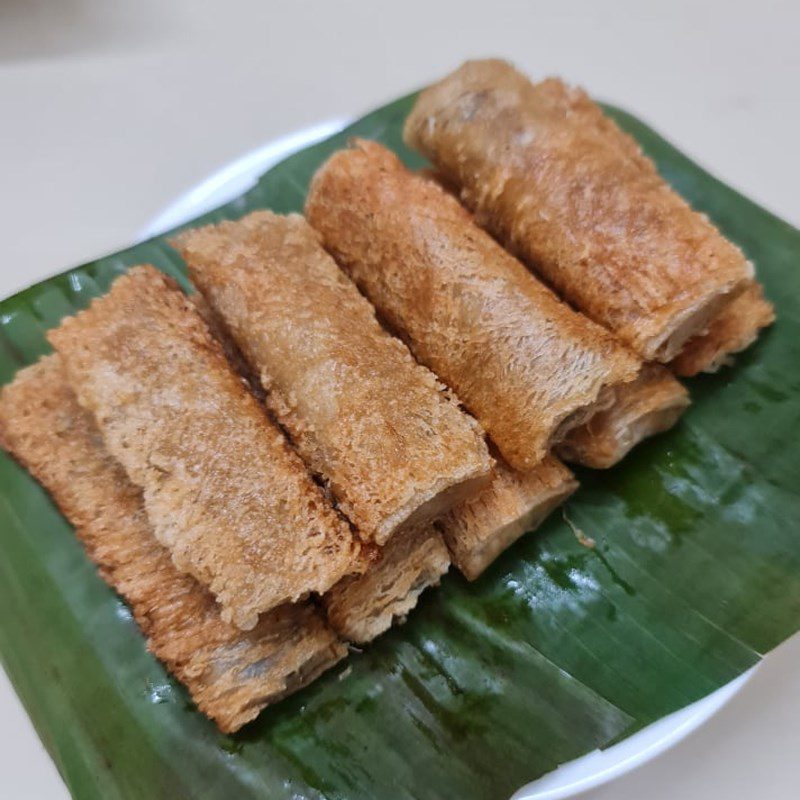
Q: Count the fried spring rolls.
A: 9